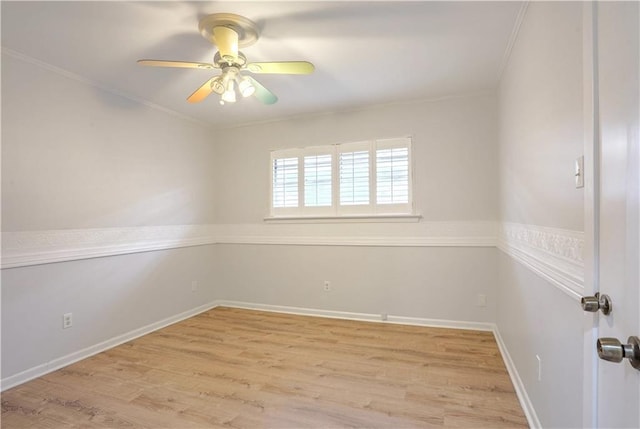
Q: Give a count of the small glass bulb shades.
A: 3